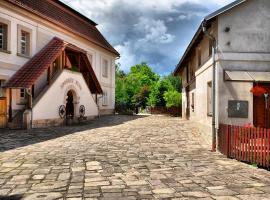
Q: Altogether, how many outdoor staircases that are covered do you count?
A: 2